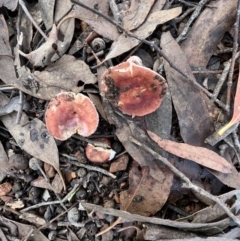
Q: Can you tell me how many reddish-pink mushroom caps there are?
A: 3